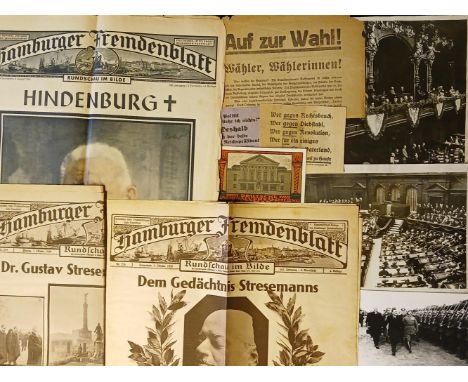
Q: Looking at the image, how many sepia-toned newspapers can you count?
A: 3